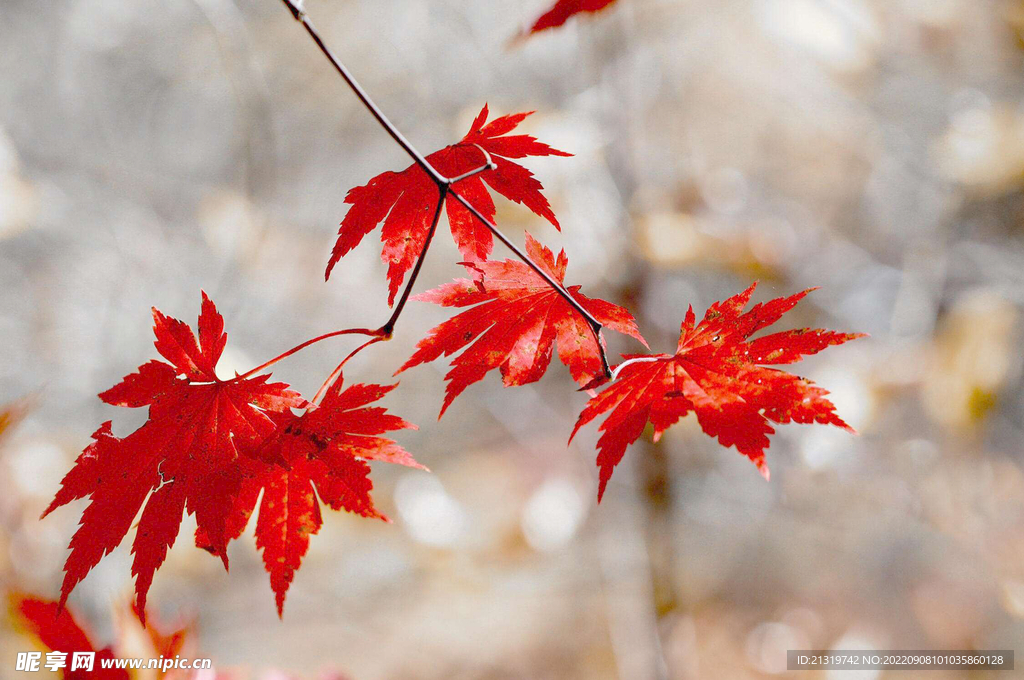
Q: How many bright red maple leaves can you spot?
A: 5